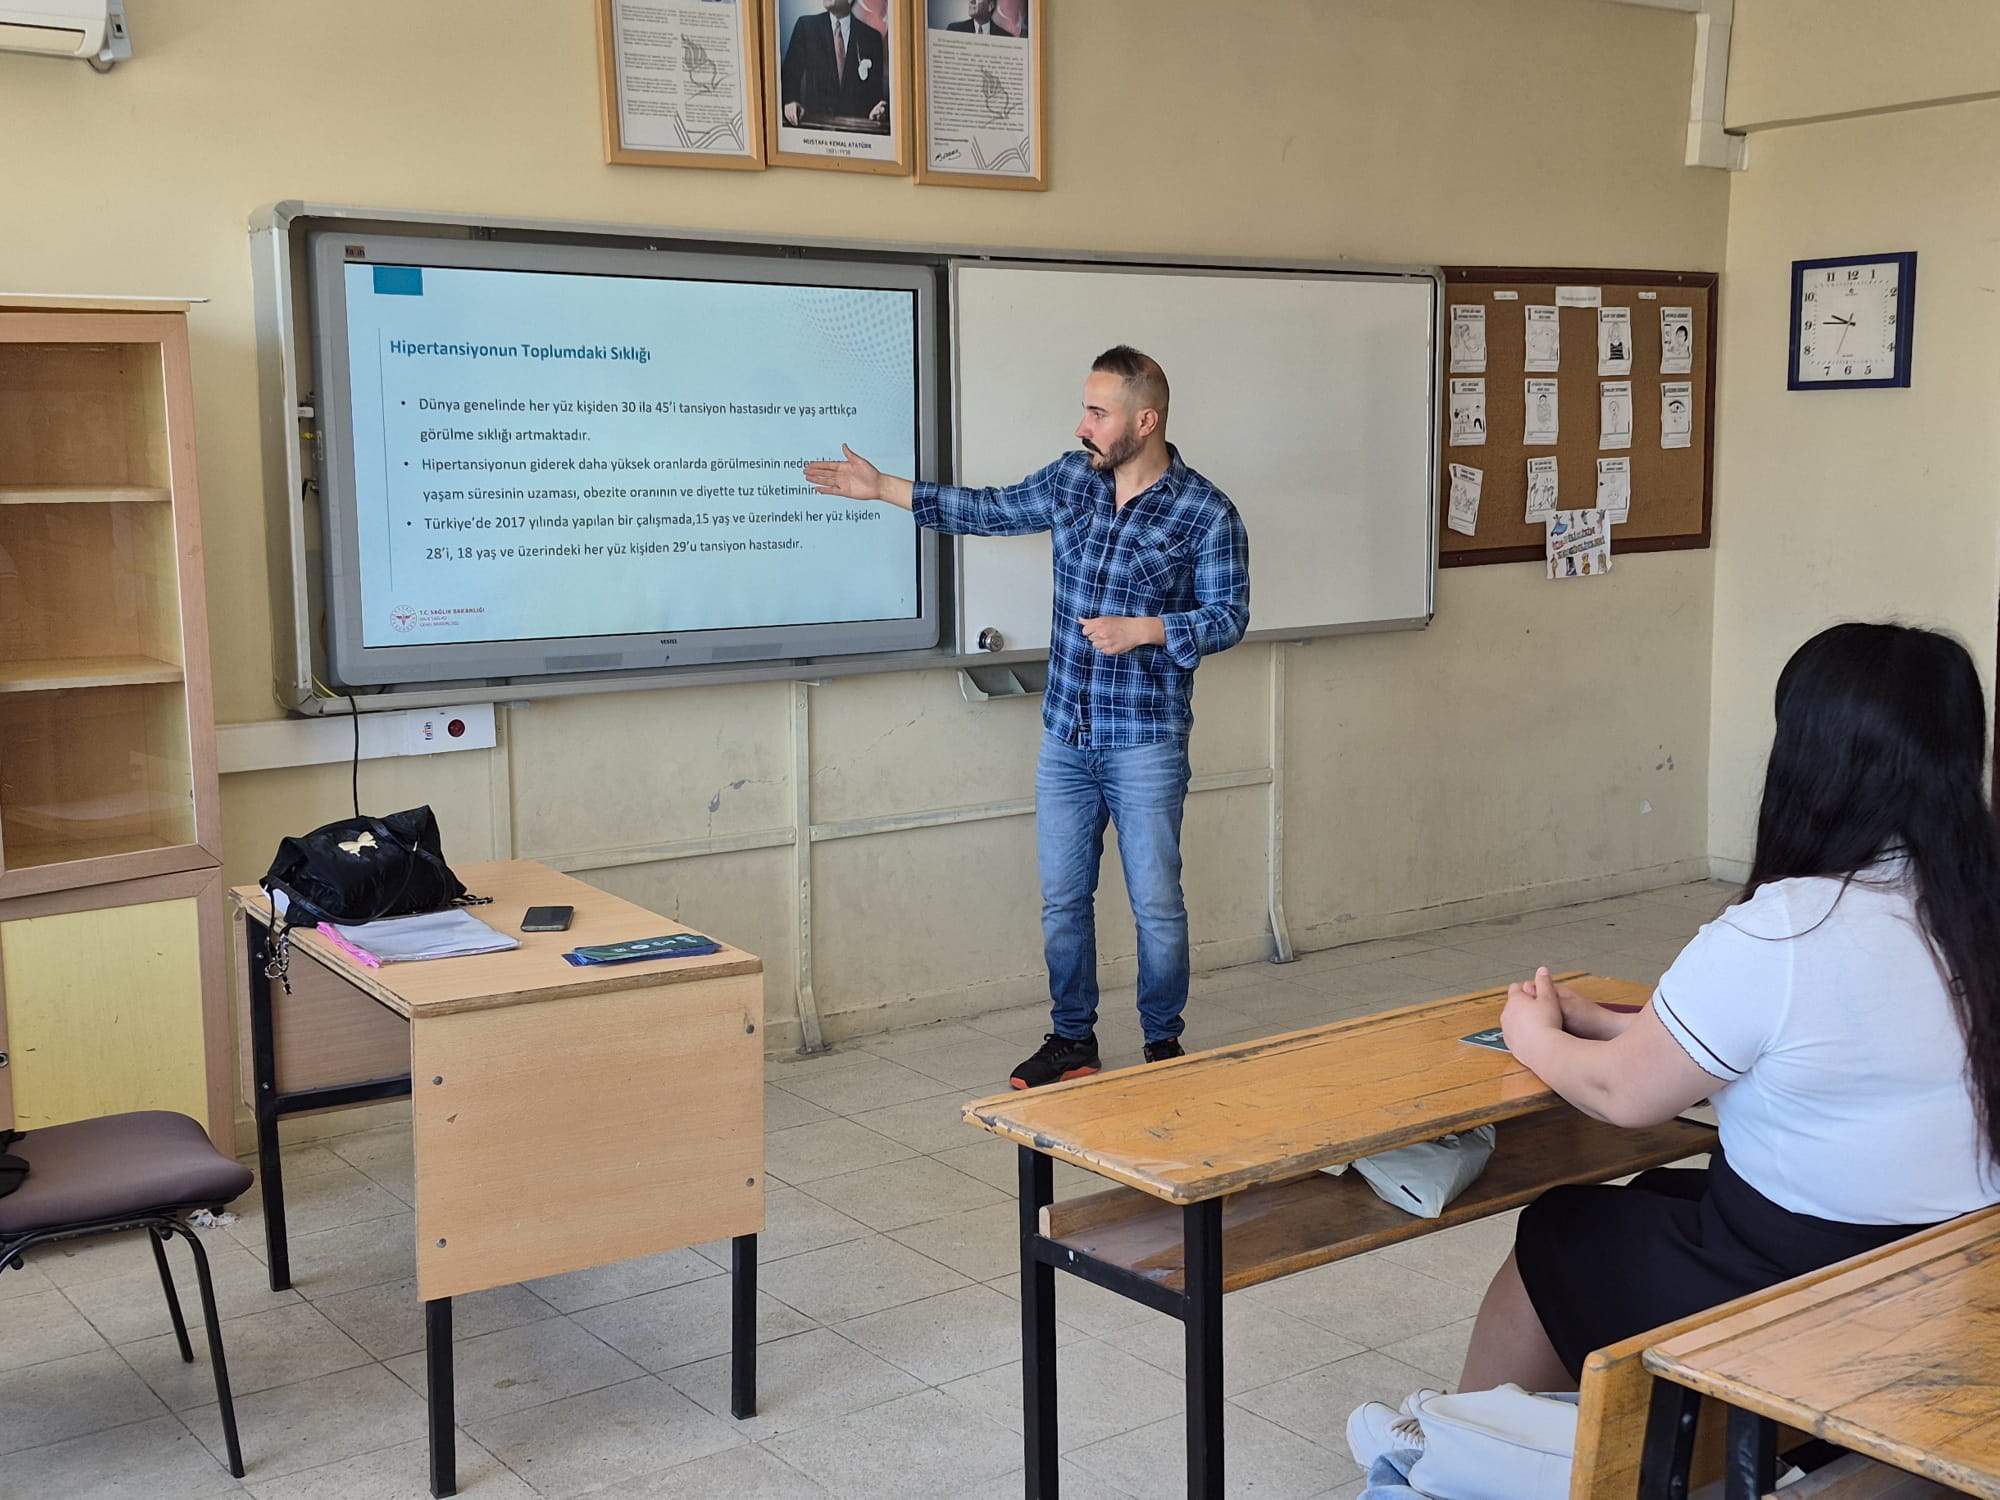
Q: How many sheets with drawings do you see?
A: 12